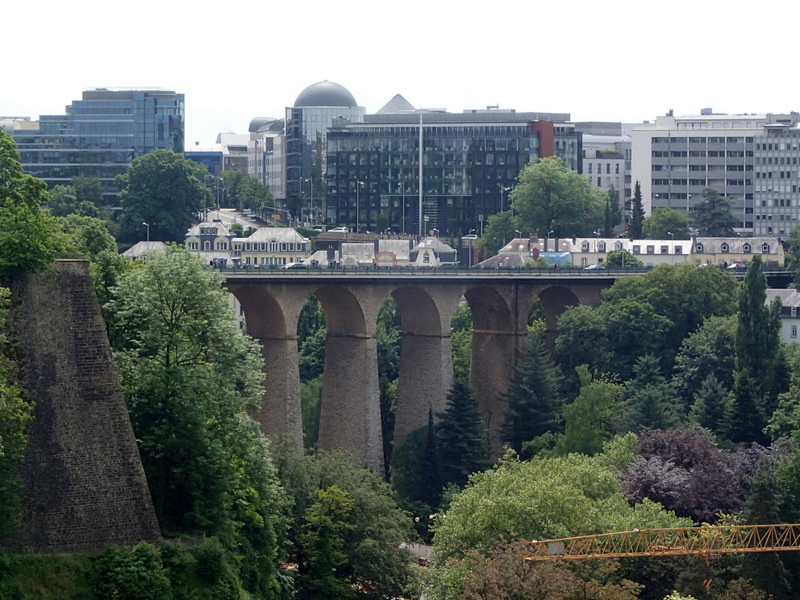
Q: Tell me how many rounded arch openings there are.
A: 5